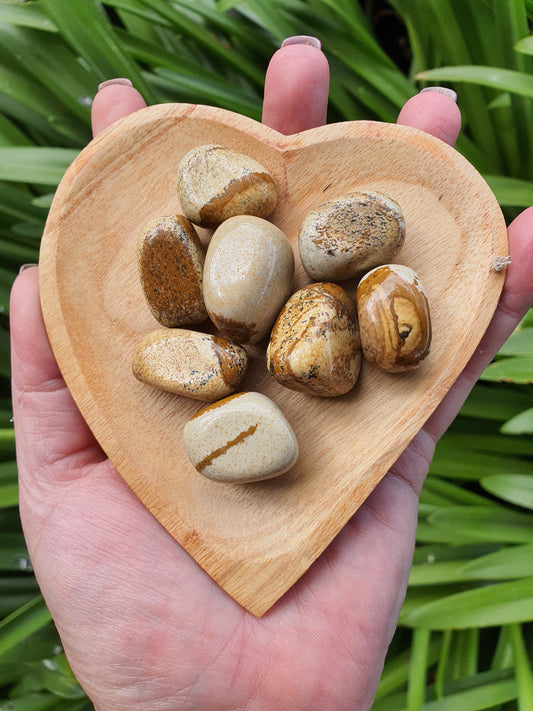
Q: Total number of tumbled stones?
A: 8